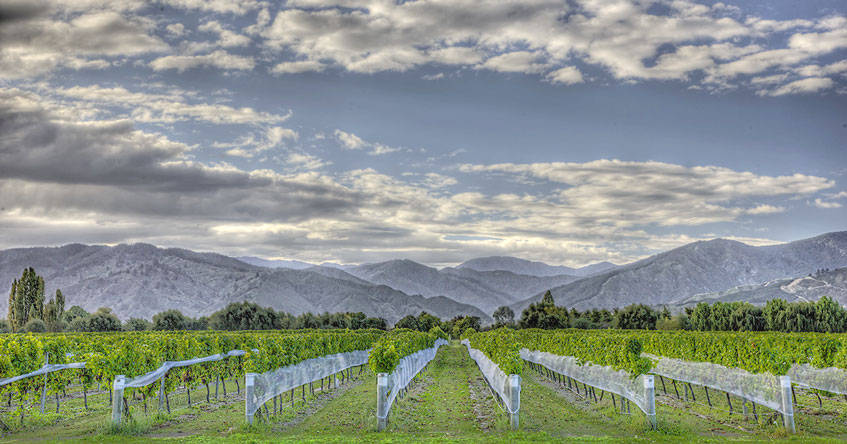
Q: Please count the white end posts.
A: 6